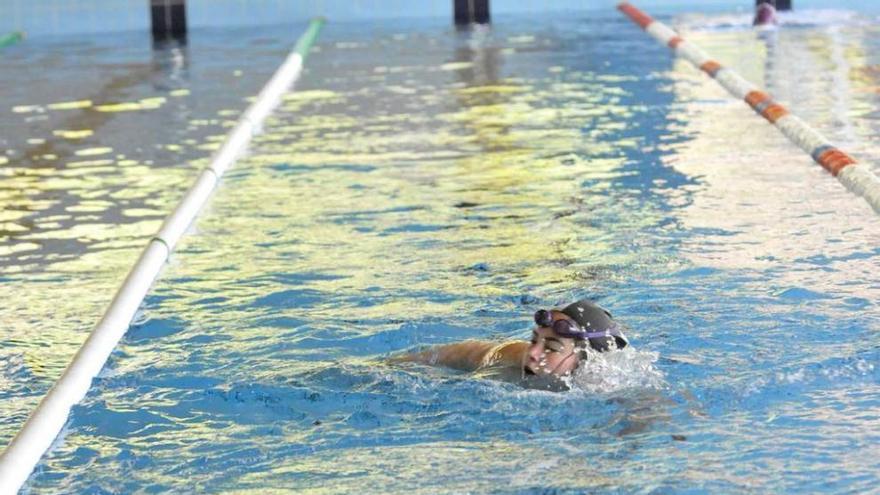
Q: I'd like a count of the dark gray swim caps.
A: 1